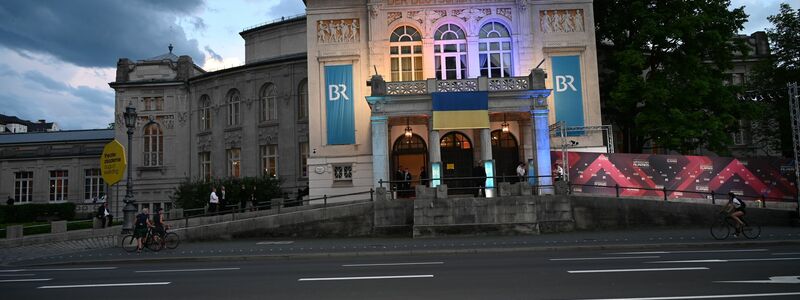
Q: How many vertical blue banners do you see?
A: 2